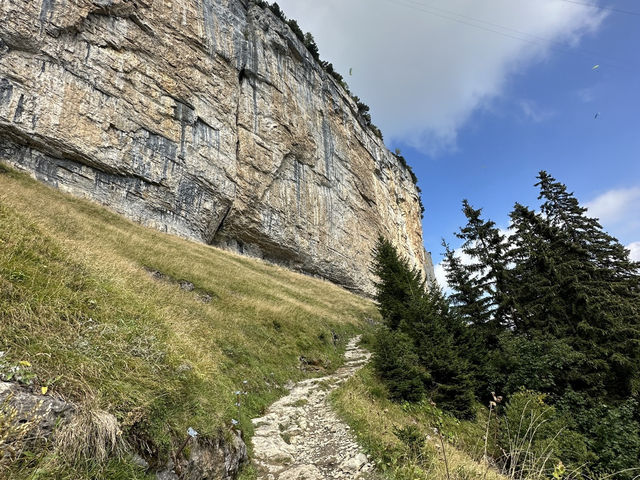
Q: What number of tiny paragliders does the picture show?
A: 3